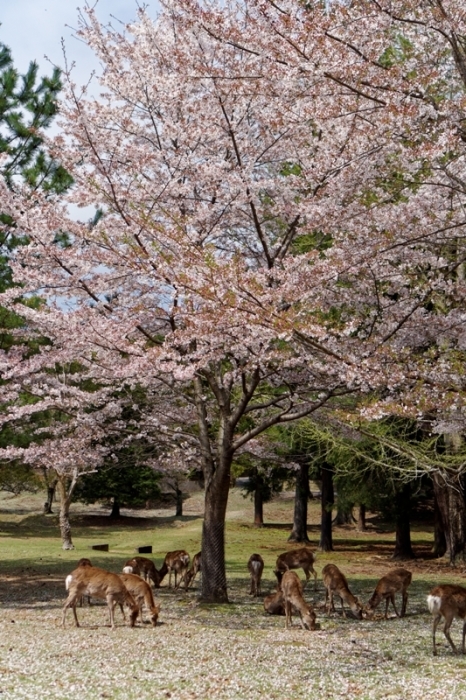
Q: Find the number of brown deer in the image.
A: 13